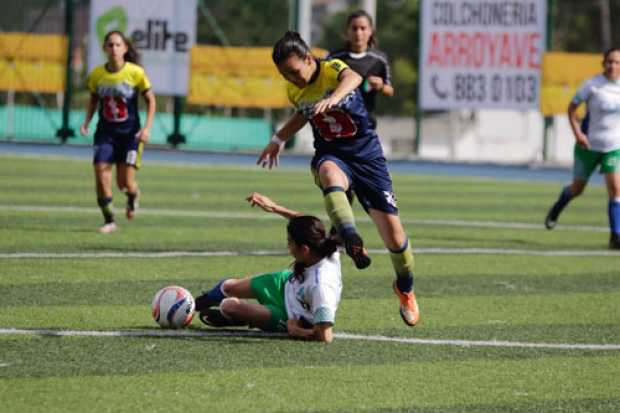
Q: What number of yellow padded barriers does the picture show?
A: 3